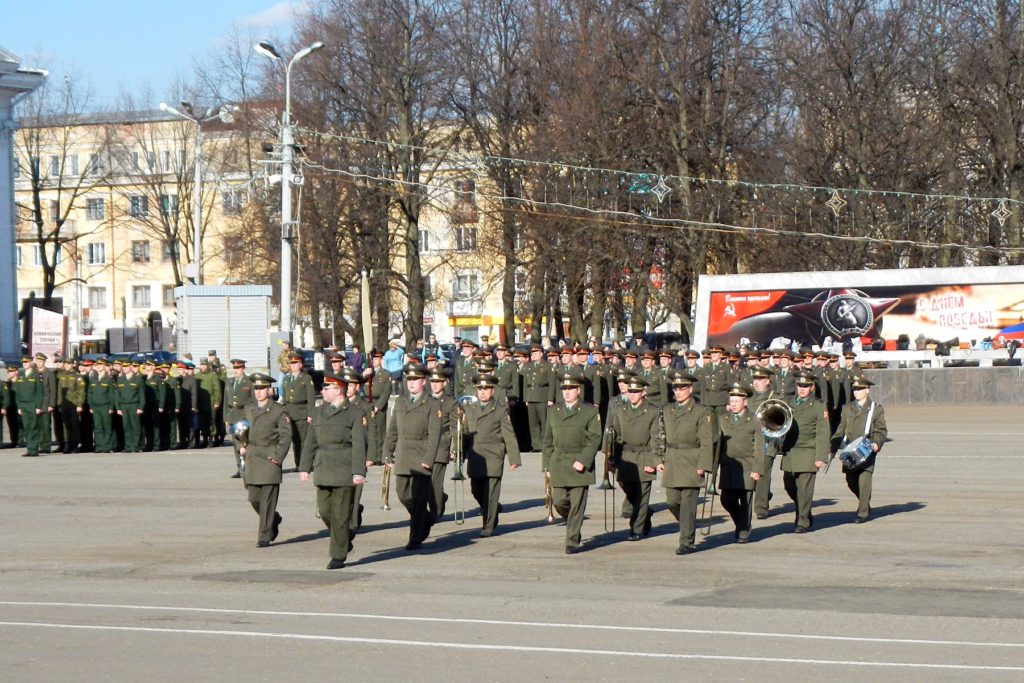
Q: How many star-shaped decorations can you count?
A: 3